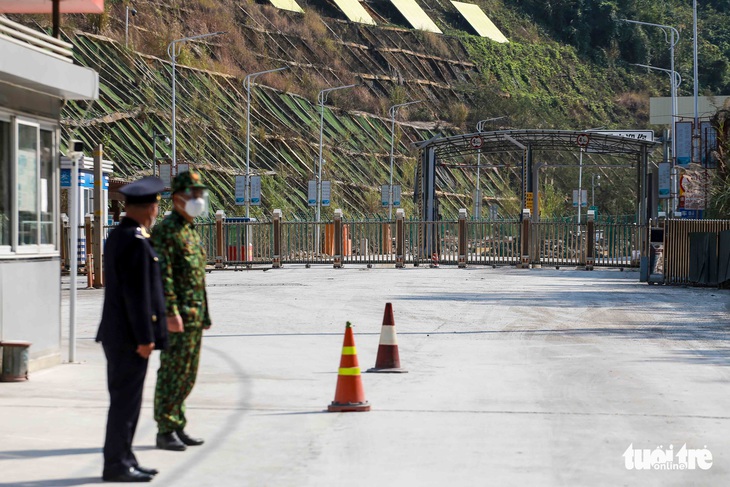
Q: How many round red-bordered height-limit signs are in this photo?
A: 2